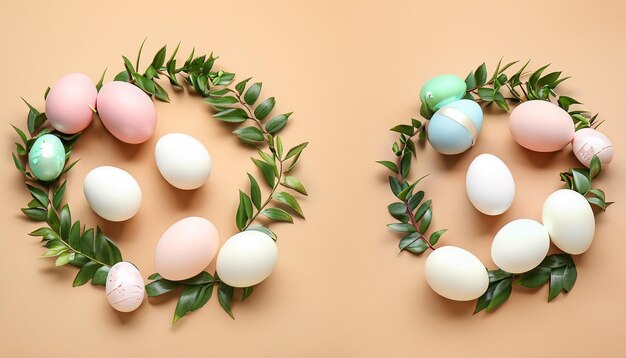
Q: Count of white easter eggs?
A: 7